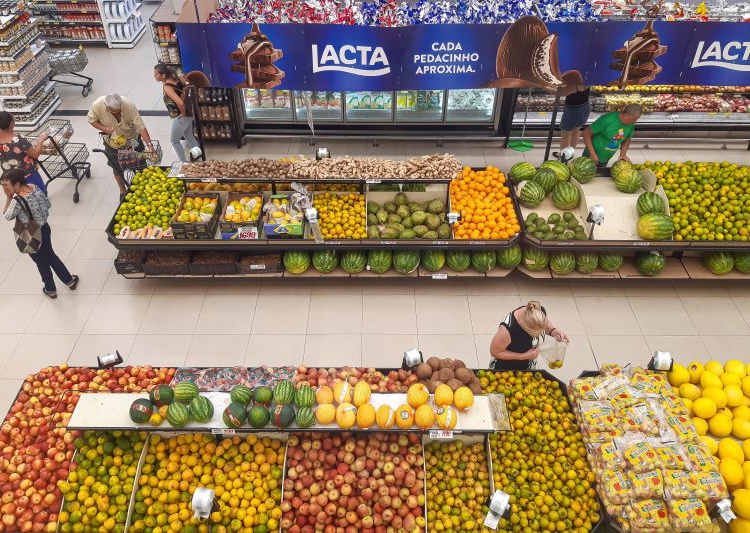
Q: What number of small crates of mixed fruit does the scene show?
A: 3